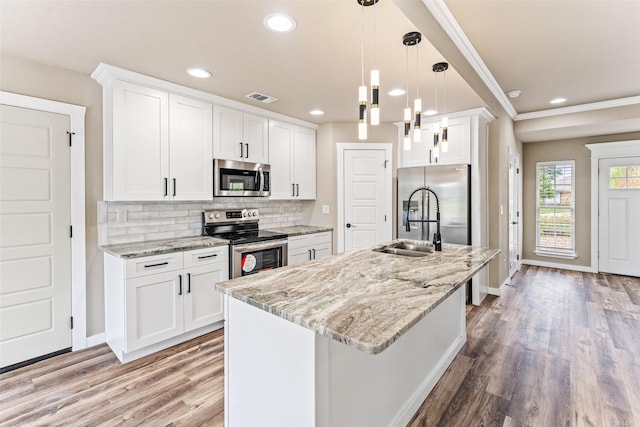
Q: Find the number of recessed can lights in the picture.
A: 6